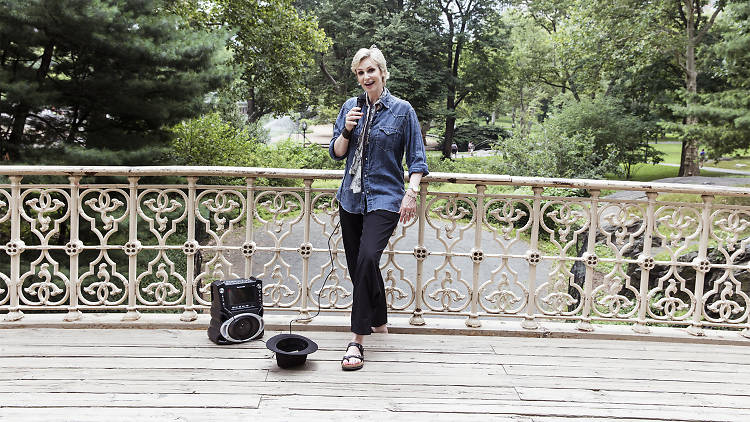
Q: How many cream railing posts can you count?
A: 12